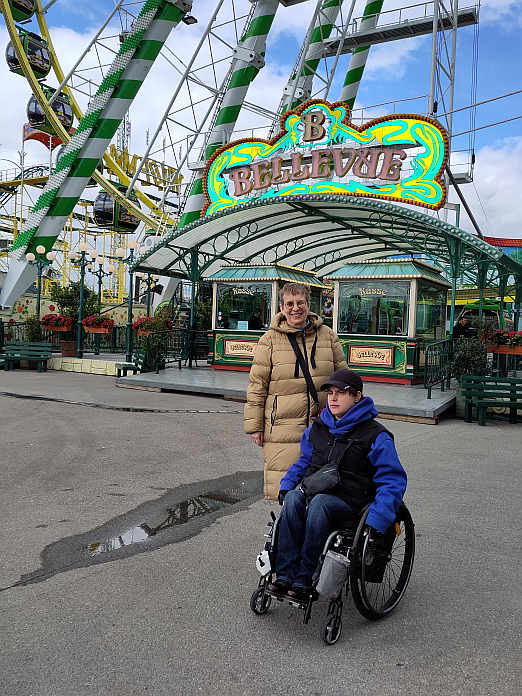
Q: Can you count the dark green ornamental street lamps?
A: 5